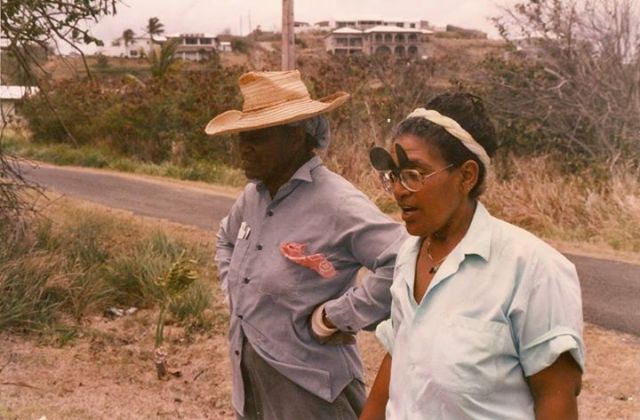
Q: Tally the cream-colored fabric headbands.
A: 1